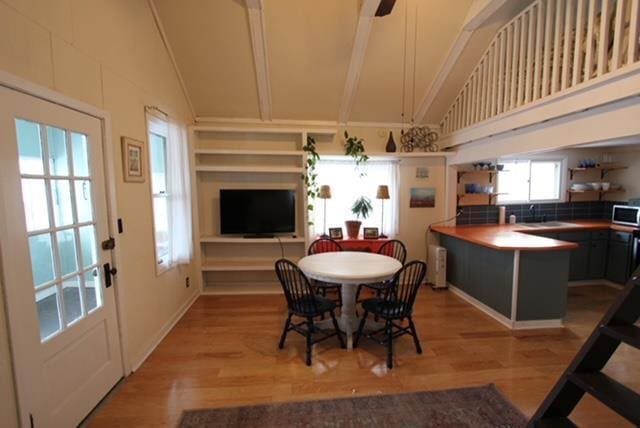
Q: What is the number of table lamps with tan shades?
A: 2